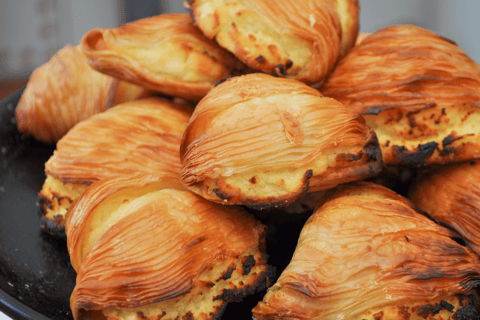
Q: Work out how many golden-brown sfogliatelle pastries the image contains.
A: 9